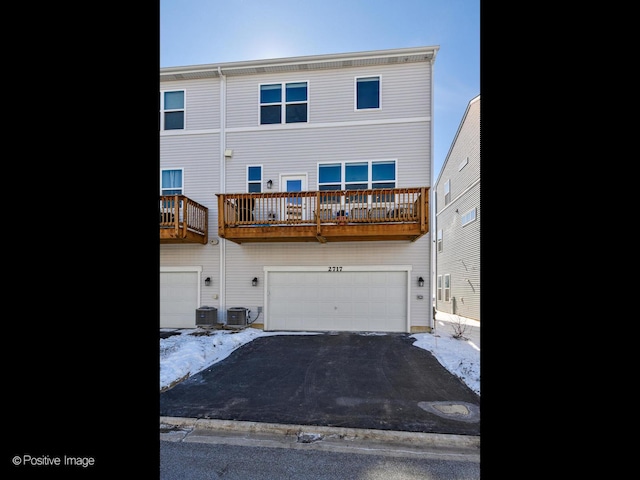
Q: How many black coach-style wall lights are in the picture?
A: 4